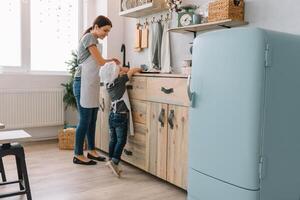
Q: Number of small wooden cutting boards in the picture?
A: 2